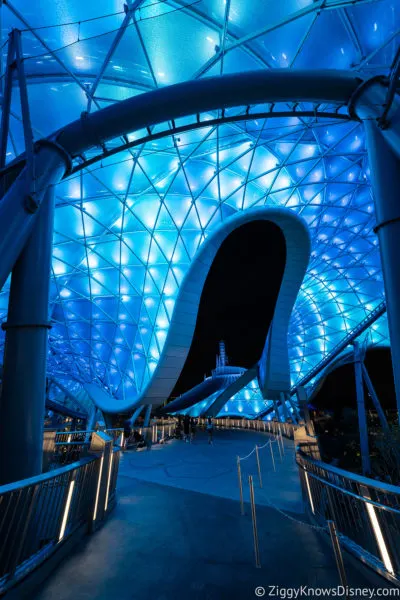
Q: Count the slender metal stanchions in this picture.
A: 7